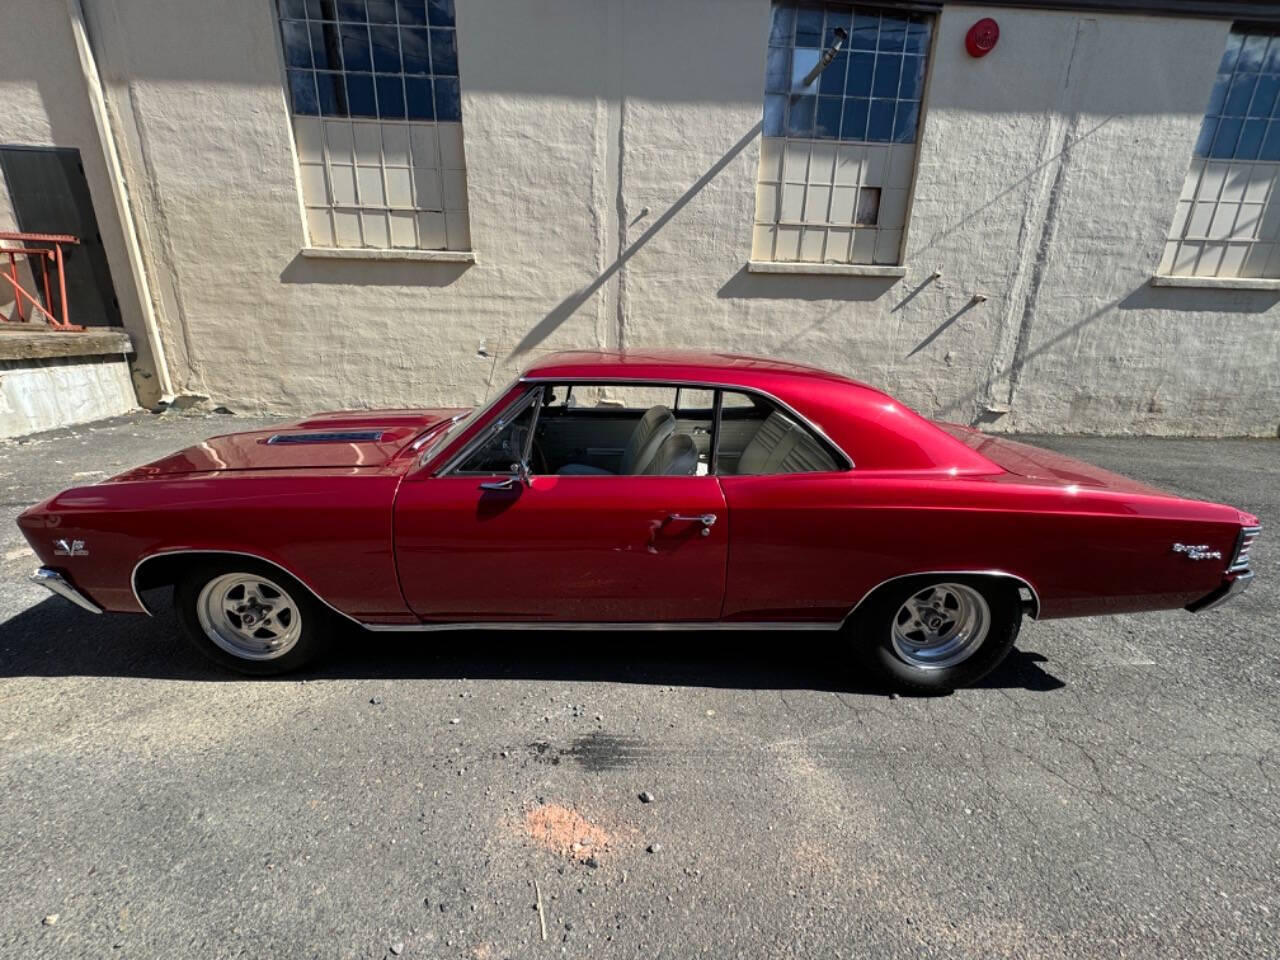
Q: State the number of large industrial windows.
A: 3